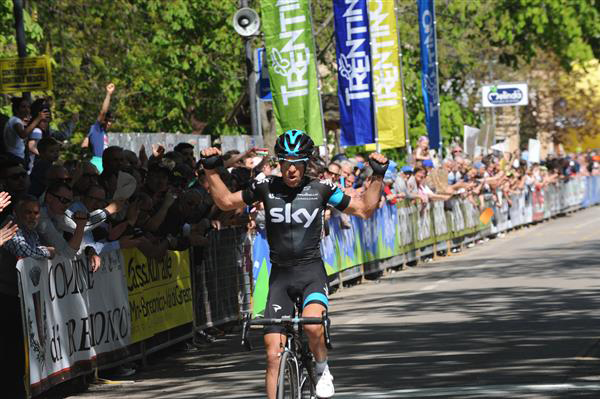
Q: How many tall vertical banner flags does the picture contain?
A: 4